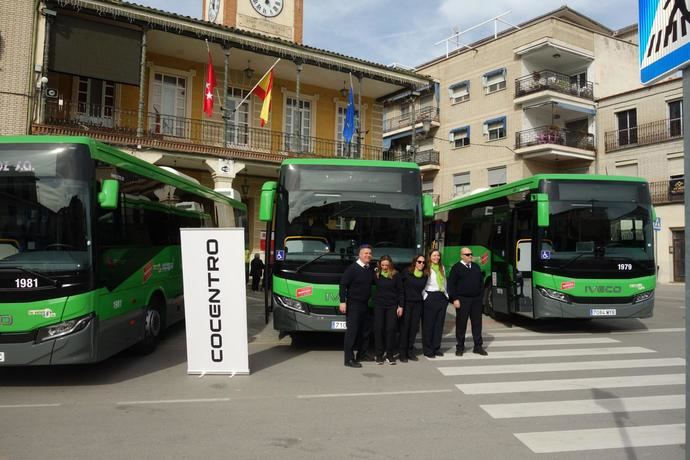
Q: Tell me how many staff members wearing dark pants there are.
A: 5